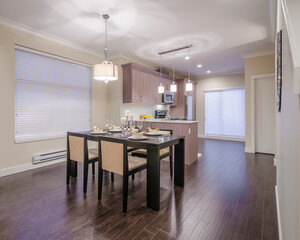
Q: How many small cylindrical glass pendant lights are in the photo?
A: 3